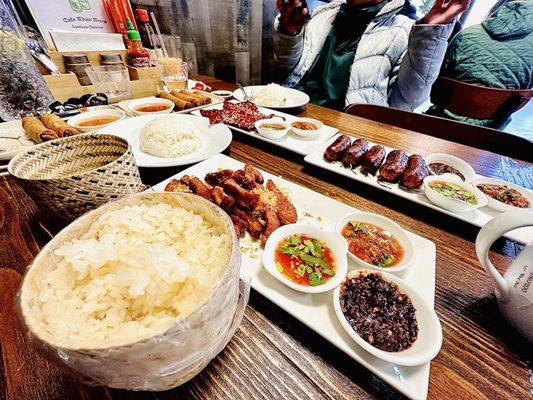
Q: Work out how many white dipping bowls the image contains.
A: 11